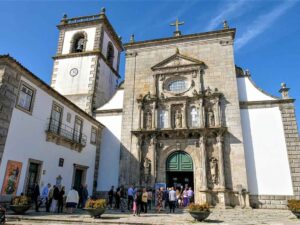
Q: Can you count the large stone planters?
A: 4